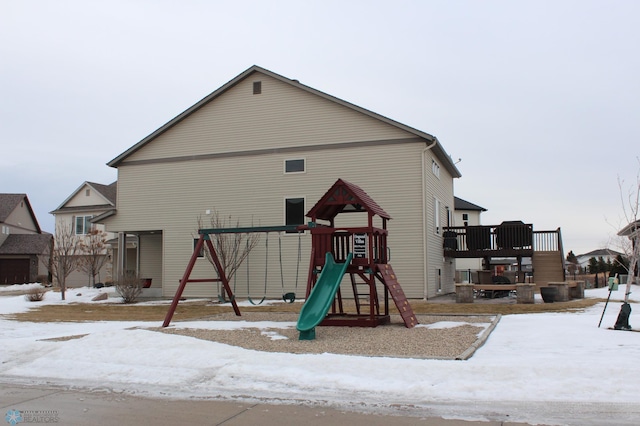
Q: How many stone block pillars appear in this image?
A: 4